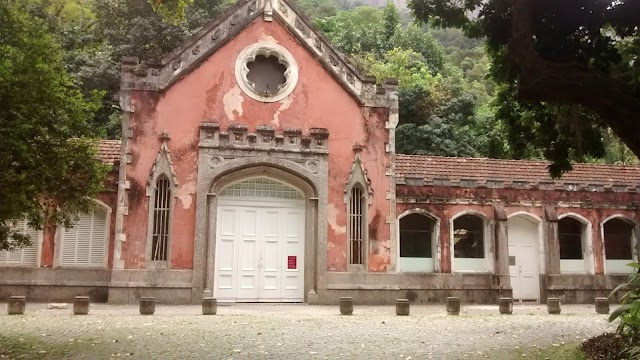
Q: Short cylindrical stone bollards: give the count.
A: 10